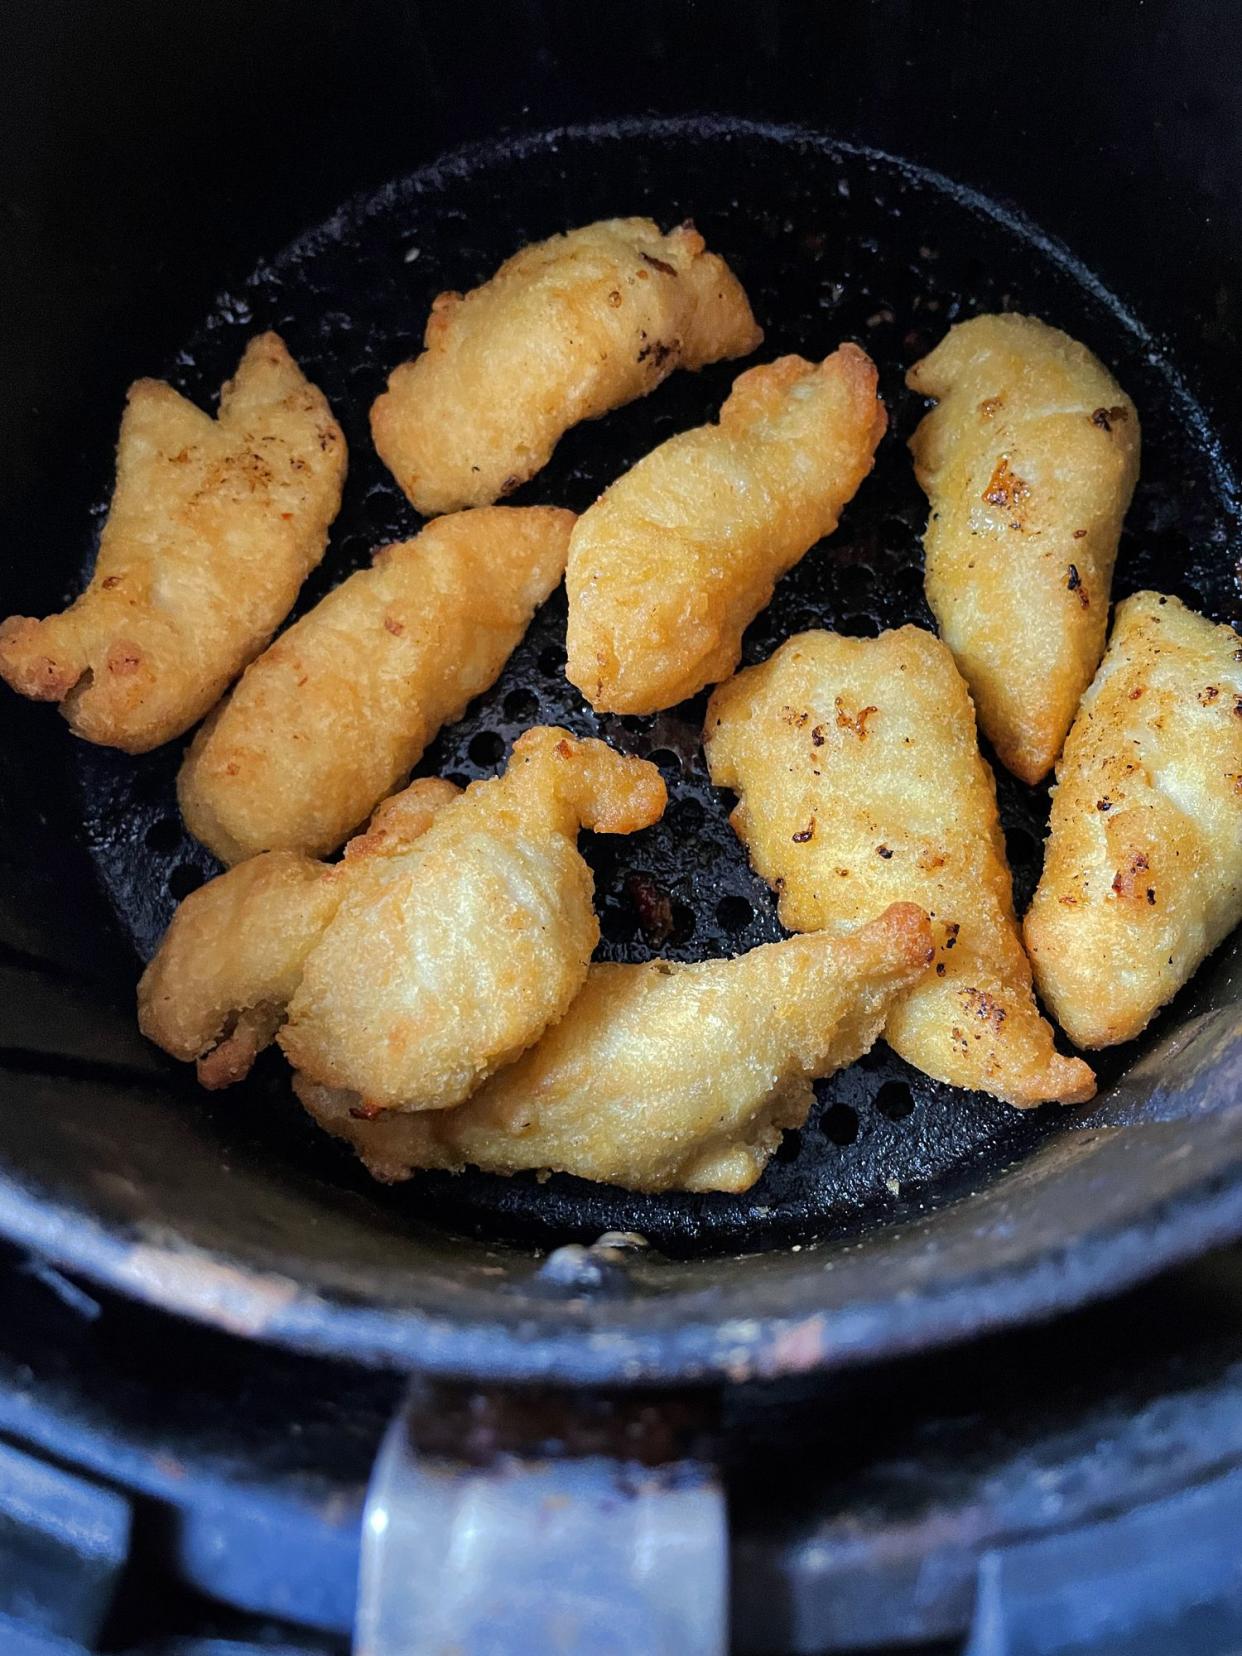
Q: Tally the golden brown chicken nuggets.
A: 10